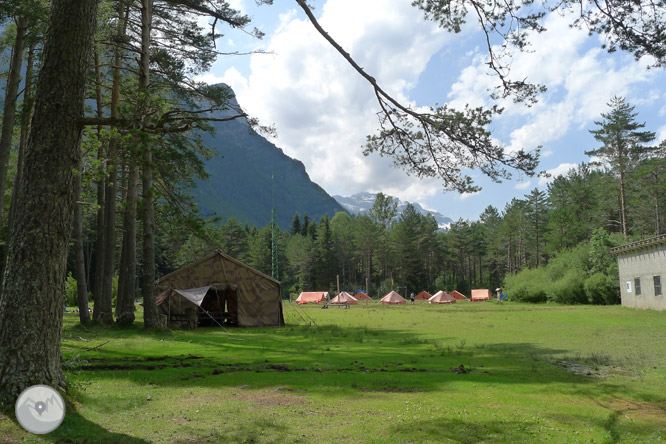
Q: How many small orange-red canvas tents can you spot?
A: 8